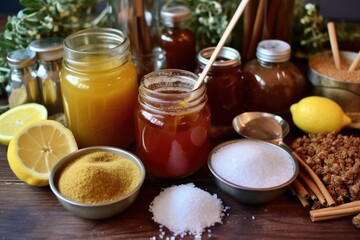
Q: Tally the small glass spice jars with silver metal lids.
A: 2